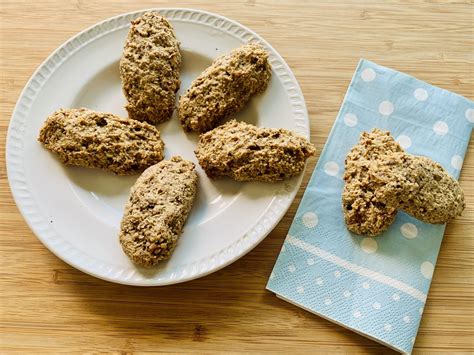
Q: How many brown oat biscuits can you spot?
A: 7